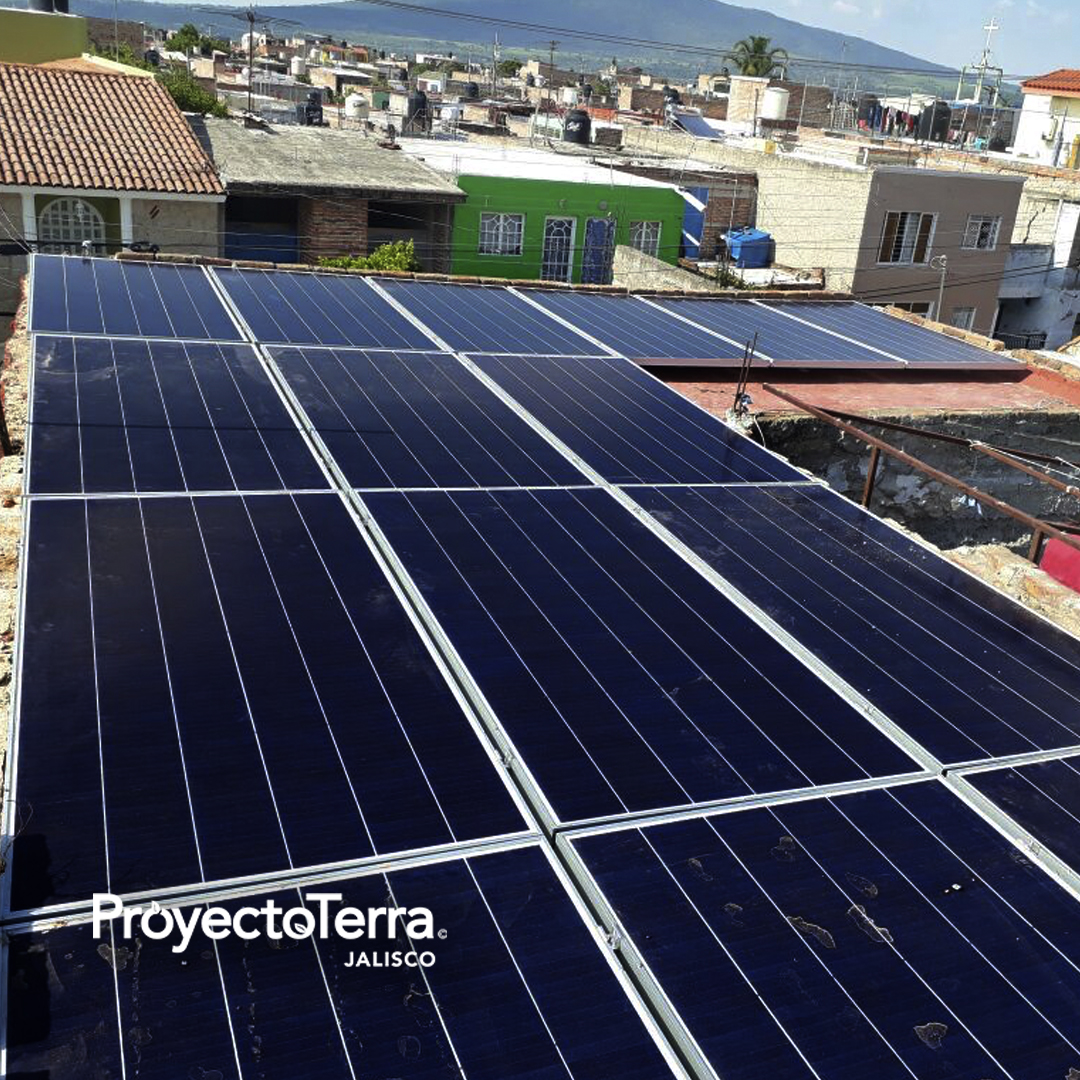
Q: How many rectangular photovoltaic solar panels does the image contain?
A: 15